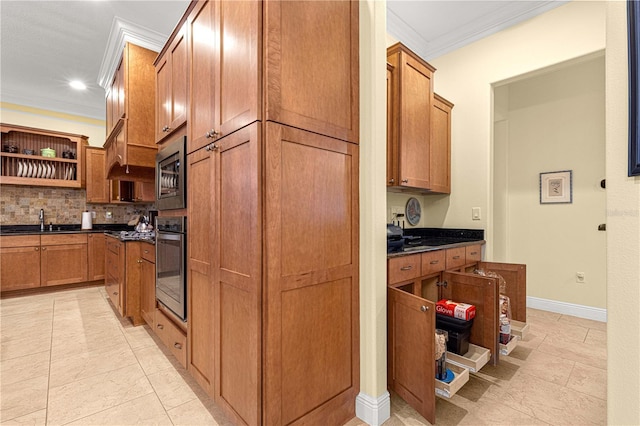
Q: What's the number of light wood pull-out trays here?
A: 4